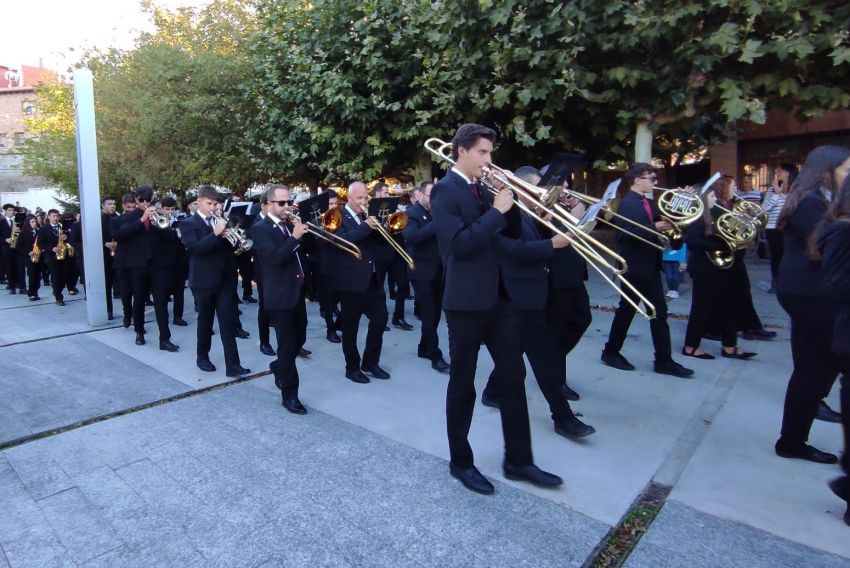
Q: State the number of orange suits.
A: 0